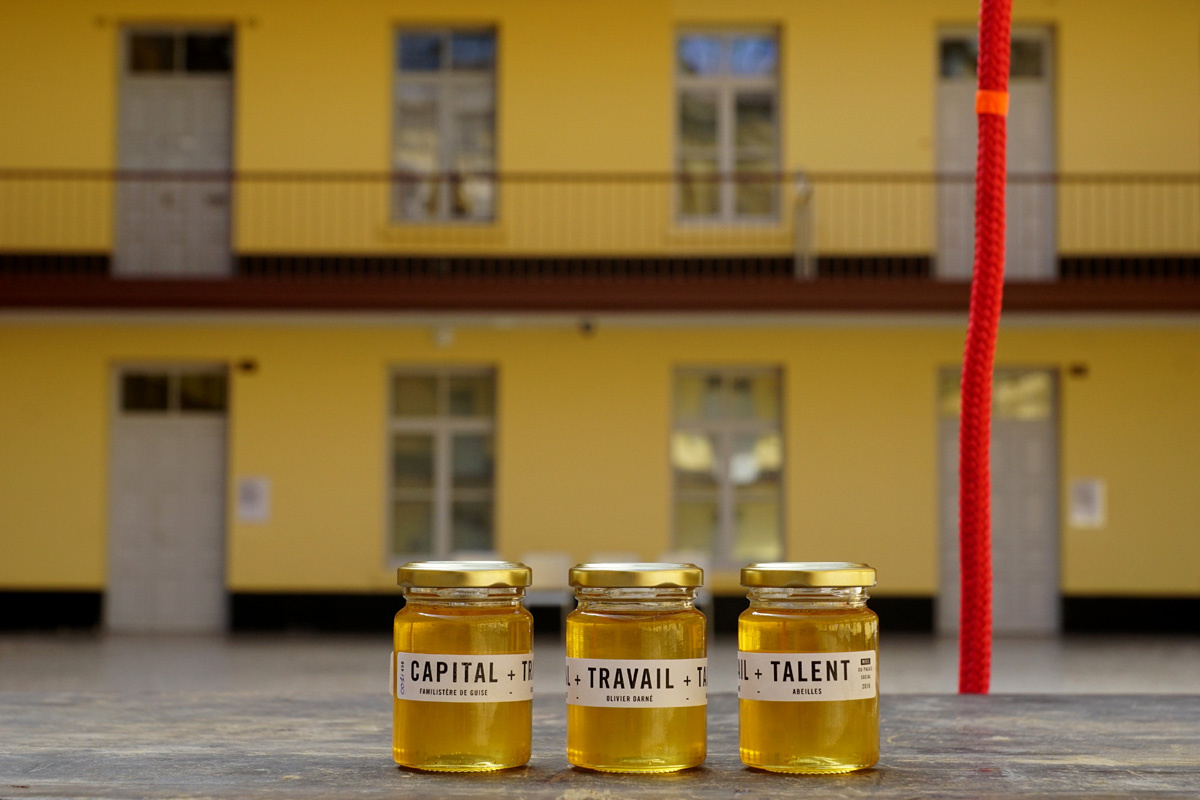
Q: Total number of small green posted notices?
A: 0